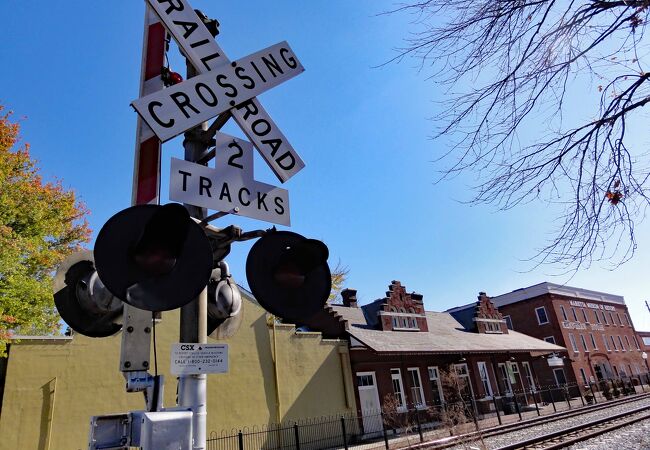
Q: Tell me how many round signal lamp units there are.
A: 4